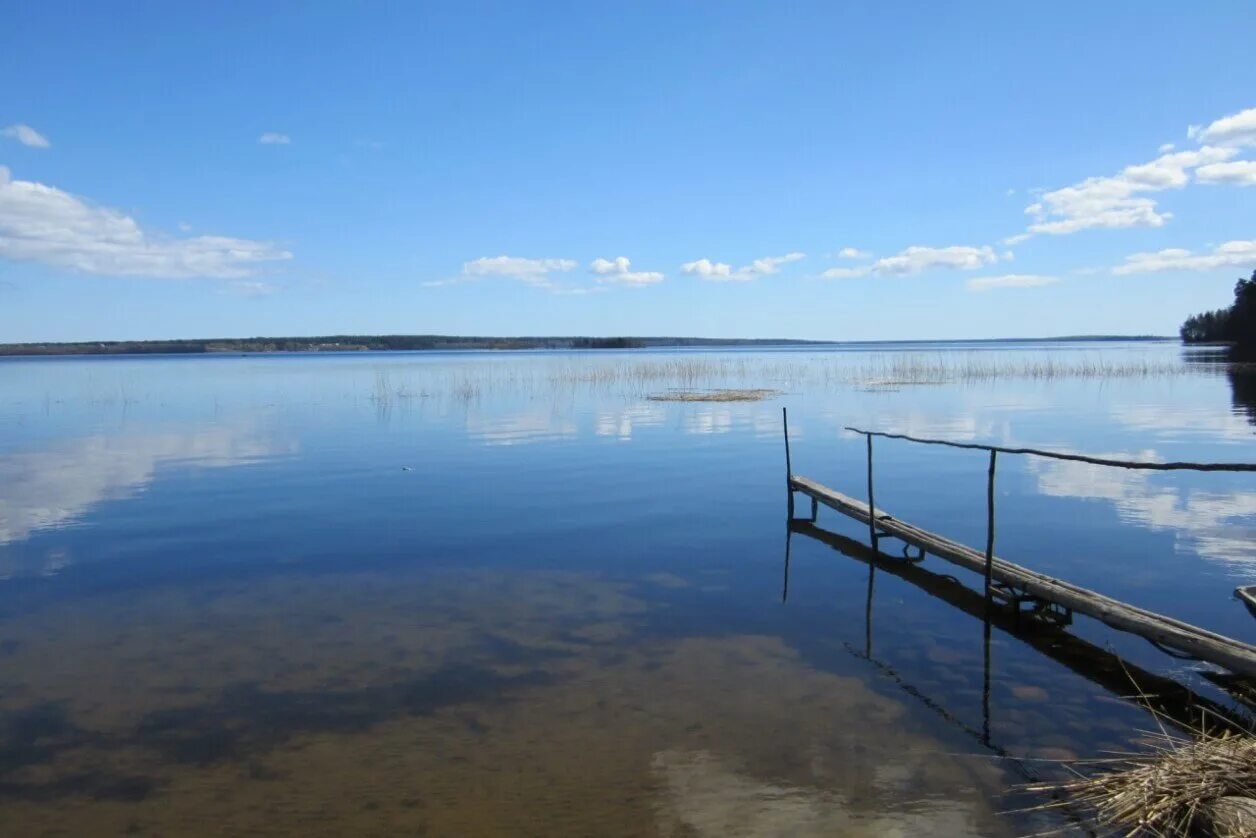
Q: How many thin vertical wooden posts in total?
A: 3